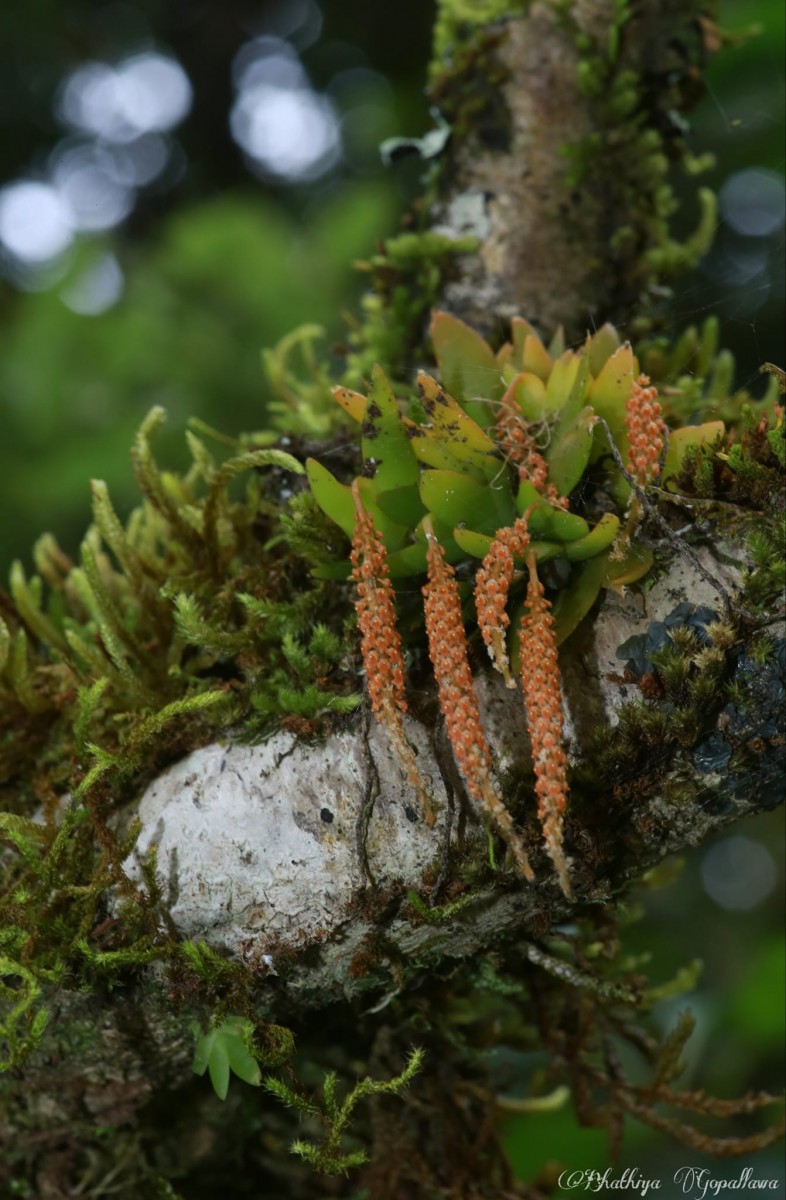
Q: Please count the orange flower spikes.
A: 6